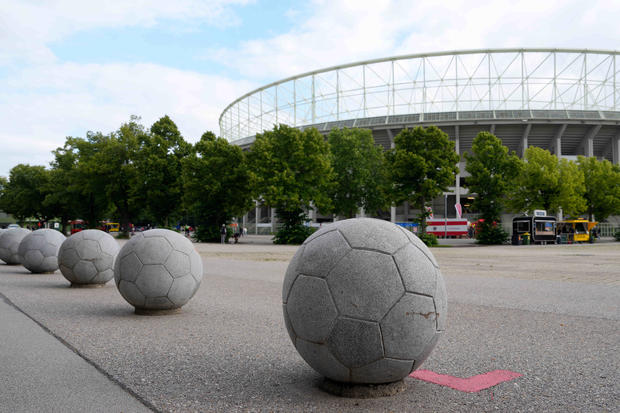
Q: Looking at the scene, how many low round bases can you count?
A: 5